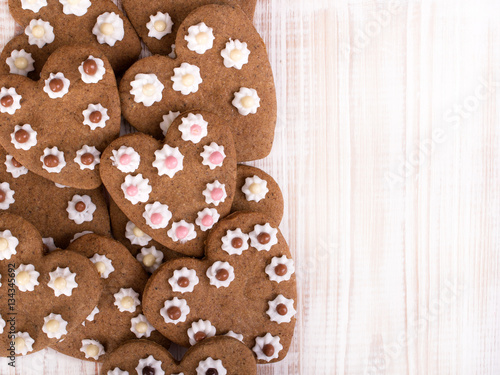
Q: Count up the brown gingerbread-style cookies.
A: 11